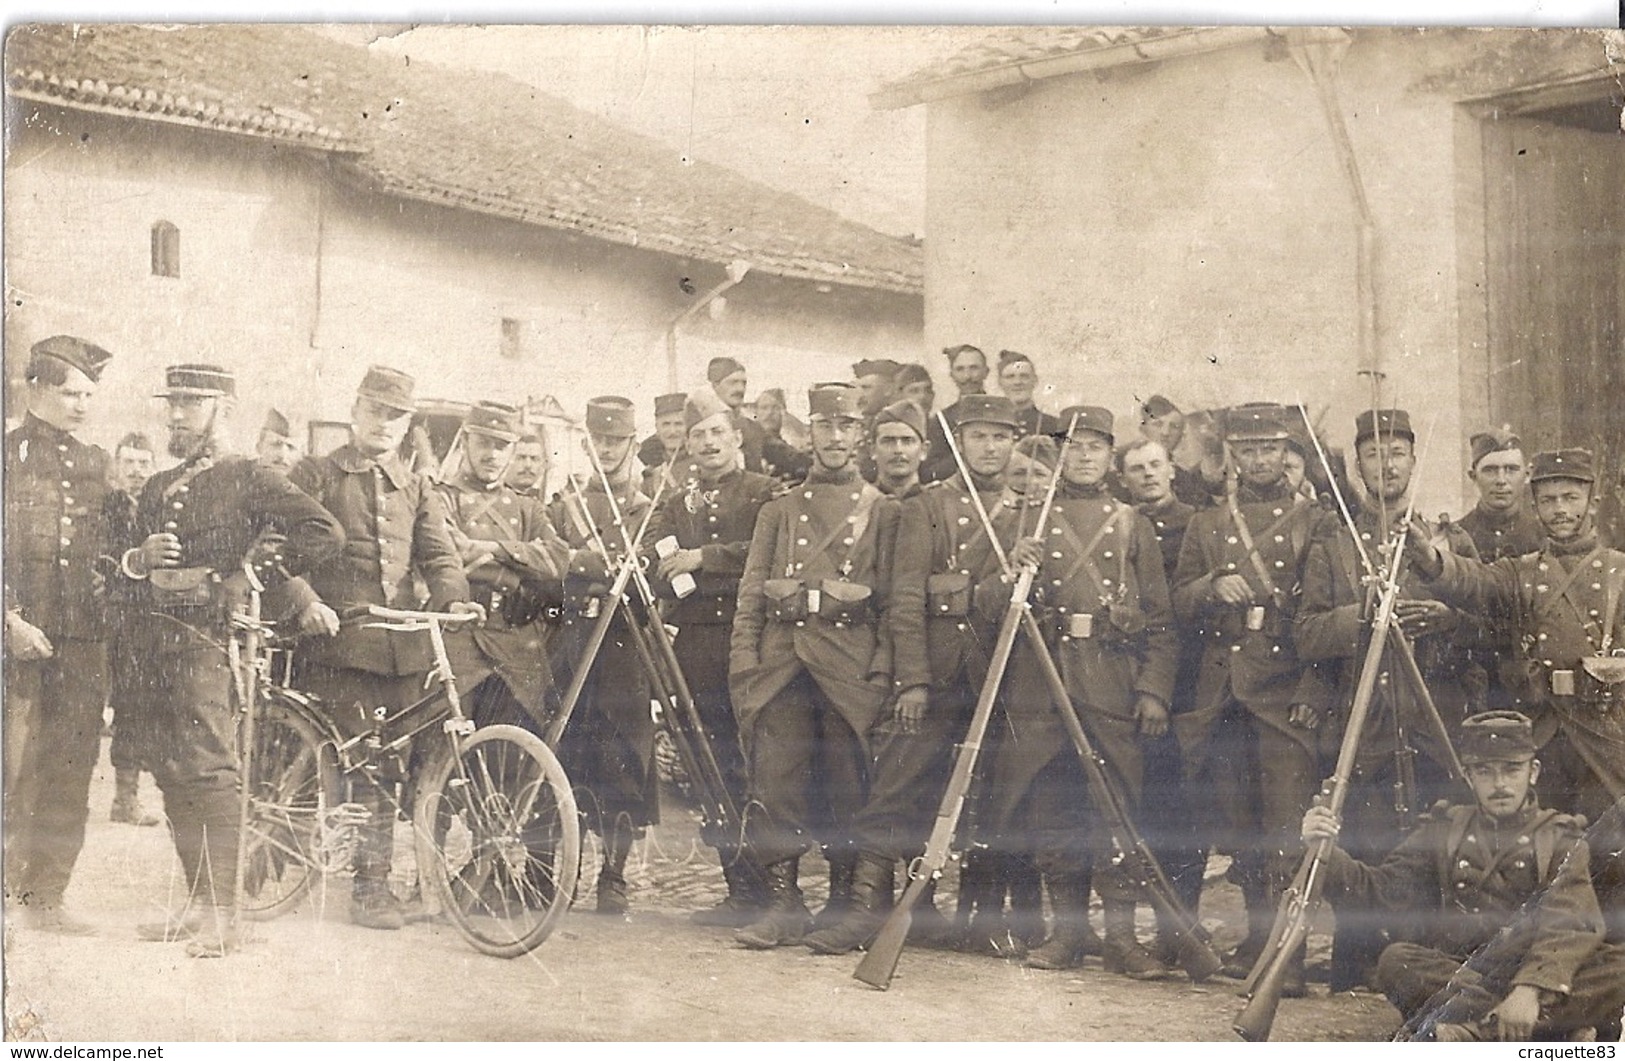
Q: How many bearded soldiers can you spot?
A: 1